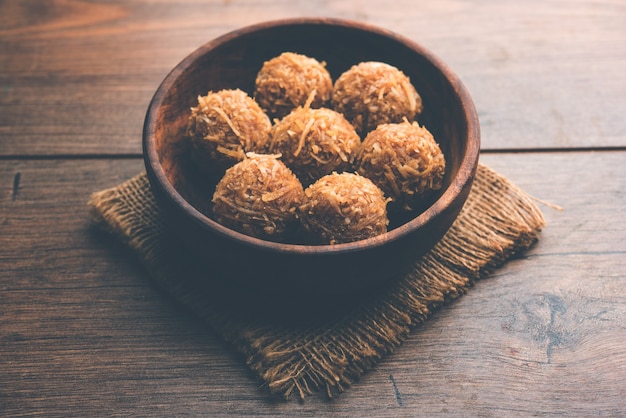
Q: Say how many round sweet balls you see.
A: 7